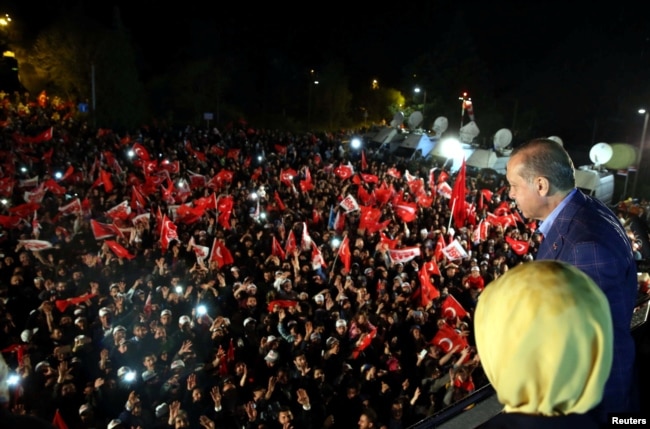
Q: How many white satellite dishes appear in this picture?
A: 7